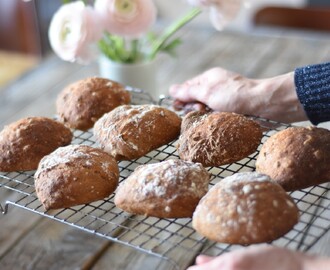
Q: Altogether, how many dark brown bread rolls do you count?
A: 8